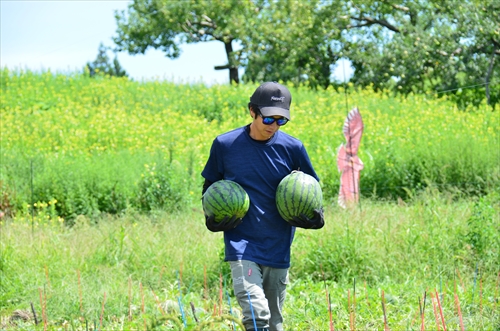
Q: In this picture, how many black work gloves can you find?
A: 2